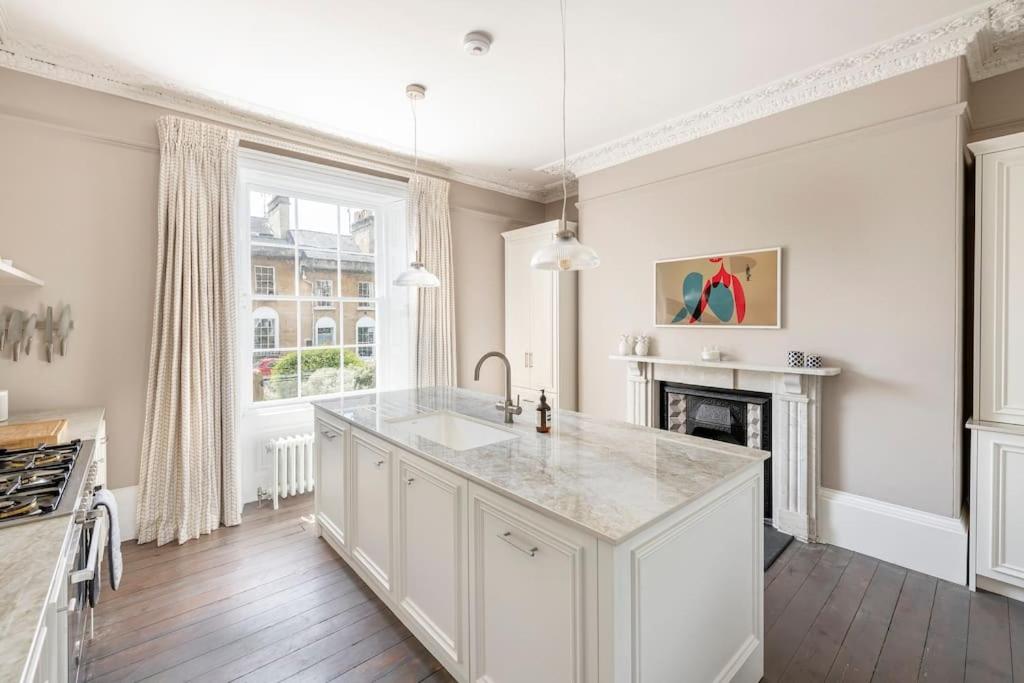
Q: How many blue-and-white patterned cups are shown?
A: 2